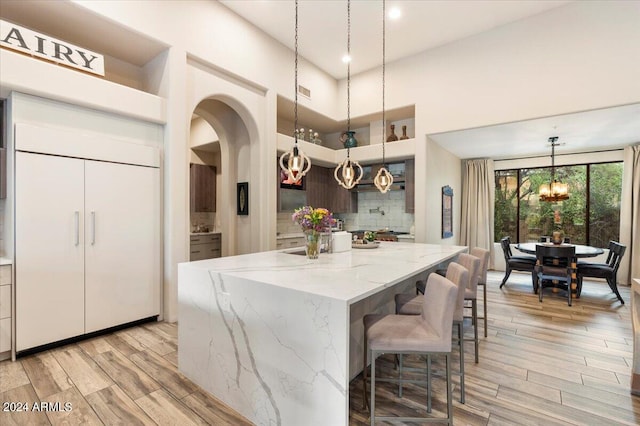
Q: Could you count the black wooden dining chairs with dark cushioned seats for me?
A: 4